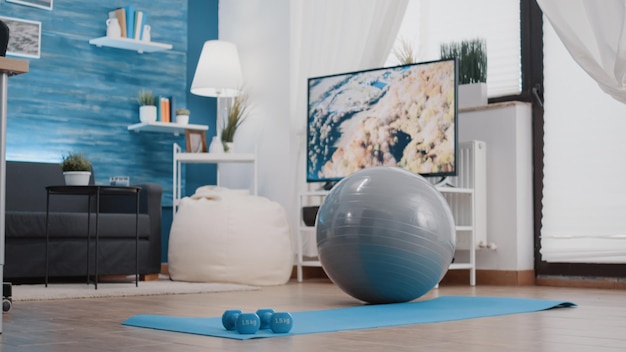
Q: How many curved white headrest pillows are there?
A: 0